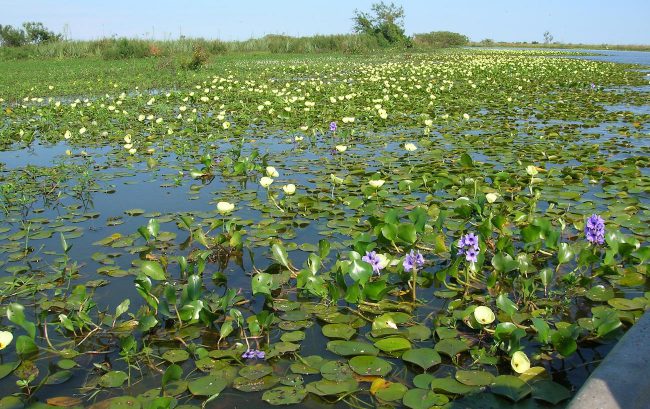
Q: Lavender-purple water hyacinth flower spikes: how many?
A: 6